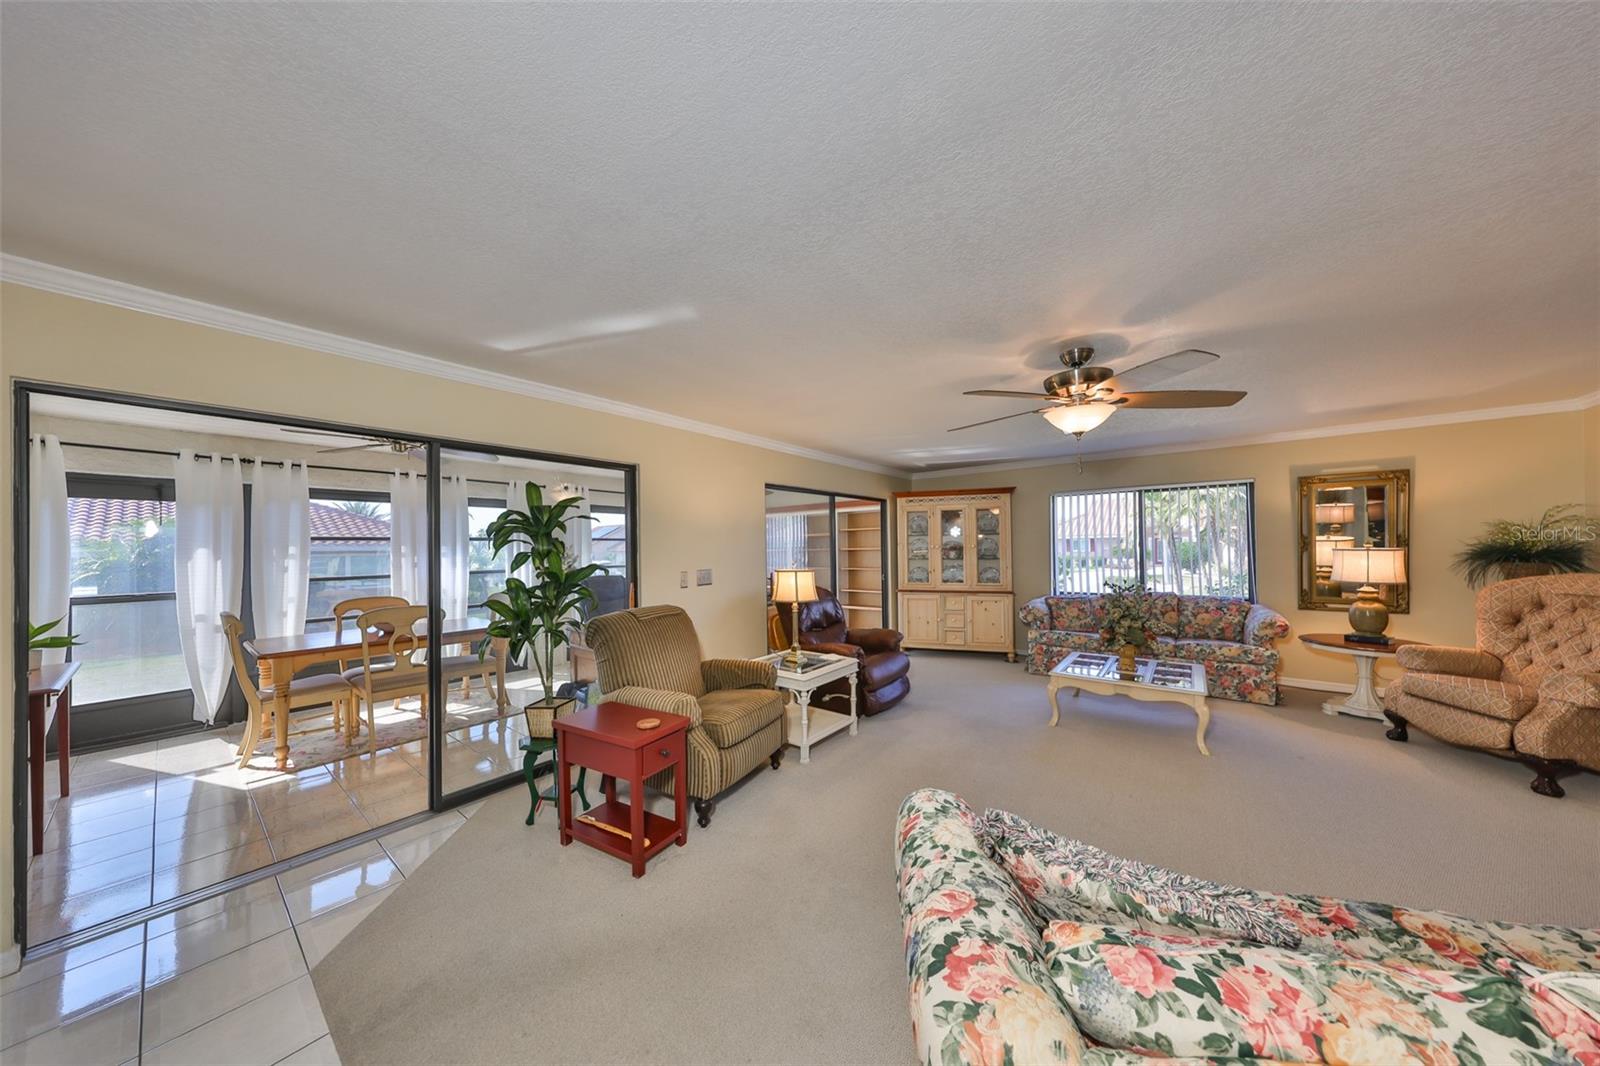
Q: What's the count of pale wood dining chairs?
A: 4